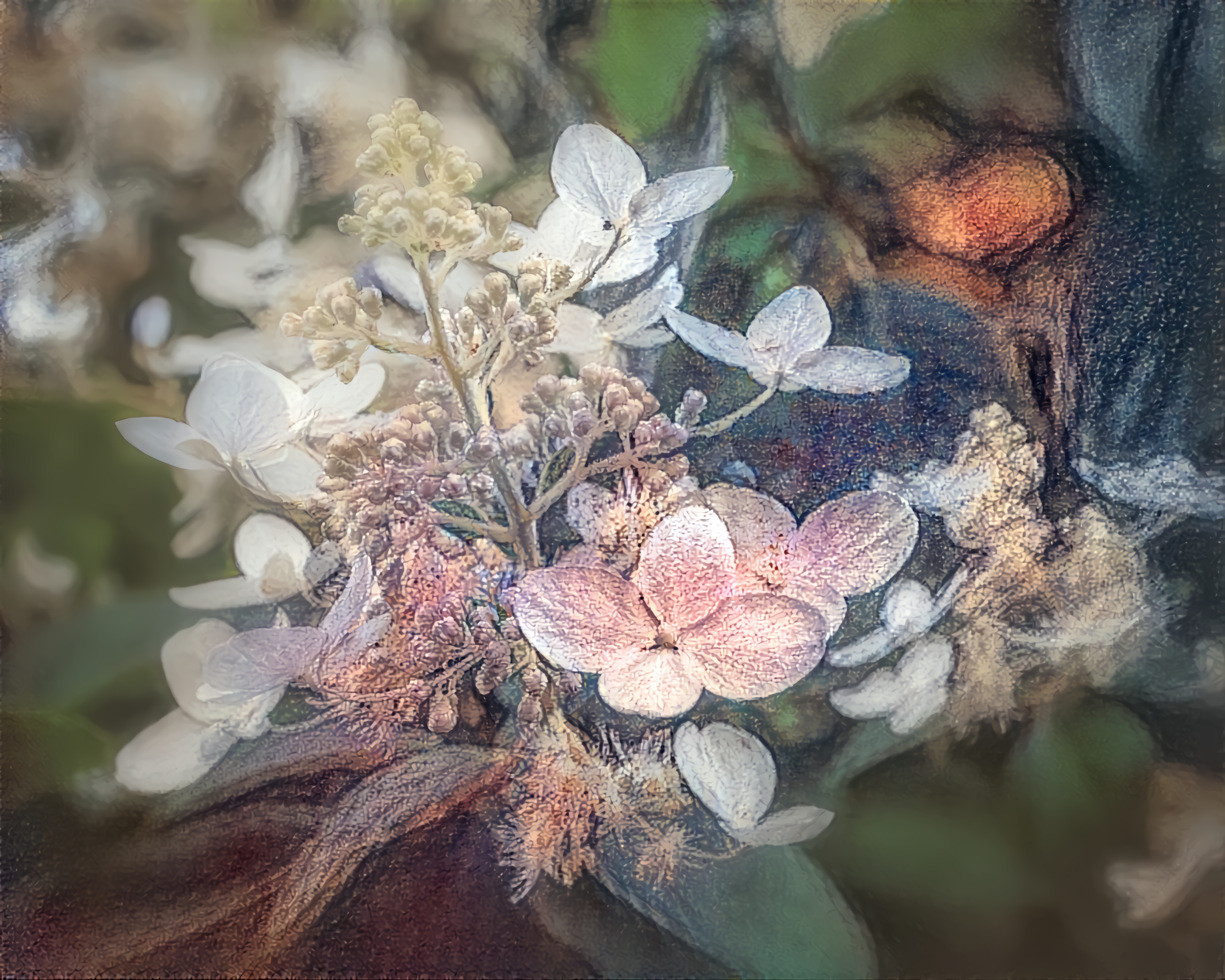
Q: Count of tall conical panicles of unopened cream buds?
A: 1